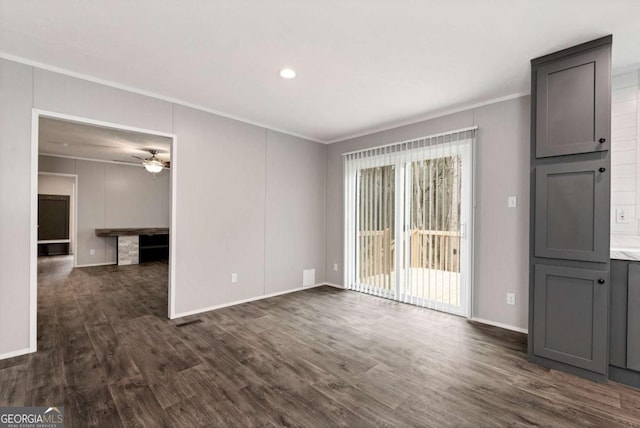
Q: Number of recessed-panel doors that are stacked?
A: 3